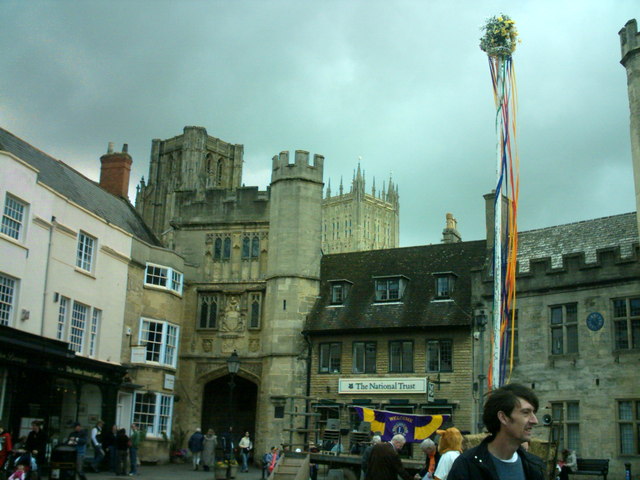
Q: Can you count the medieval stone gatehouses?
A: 1